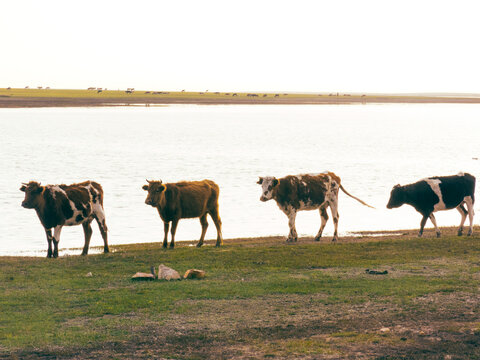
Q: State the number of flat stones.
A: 3